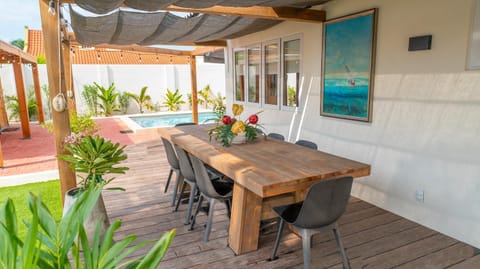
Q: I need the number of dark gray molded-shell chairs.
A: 8